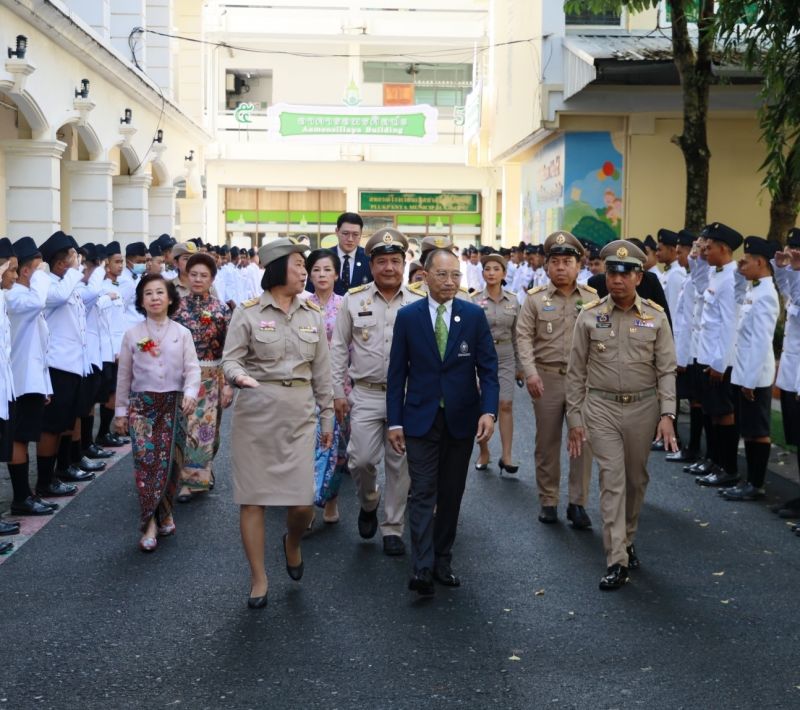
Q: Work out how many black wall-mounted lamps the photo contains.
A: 5